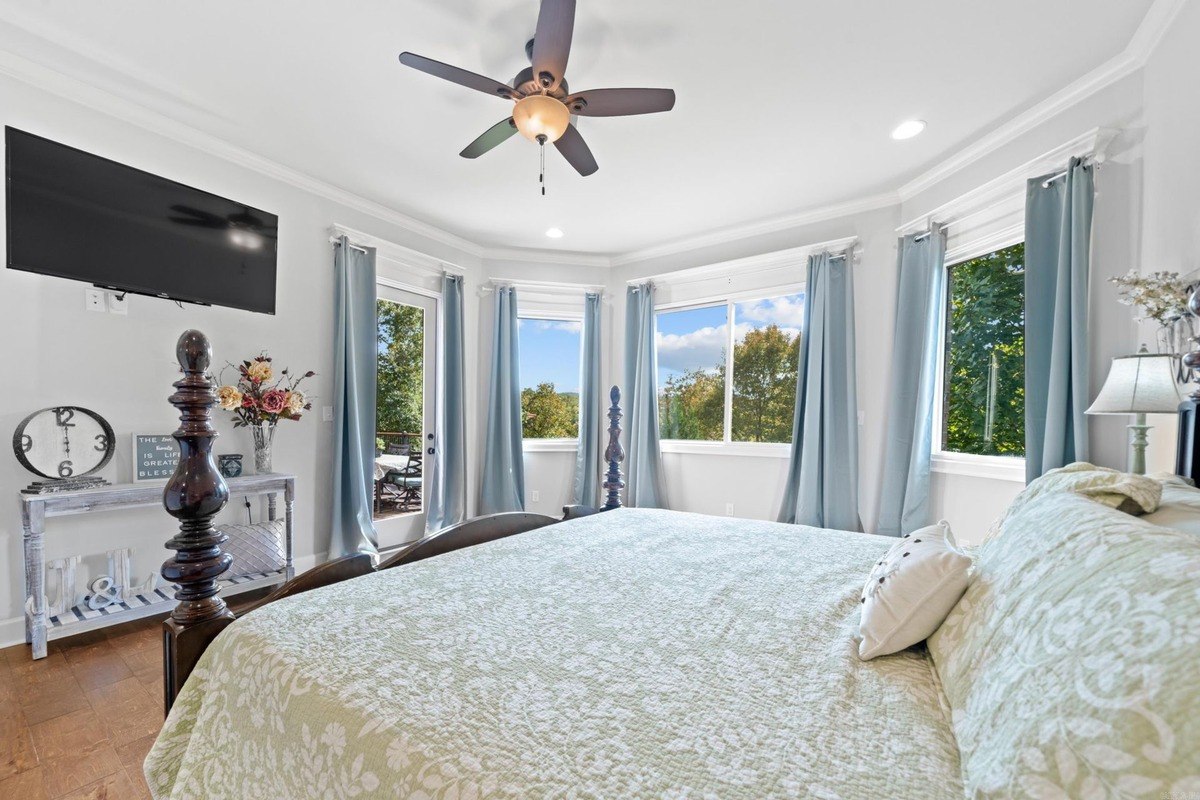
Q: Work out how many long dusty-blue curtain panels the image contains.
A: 8